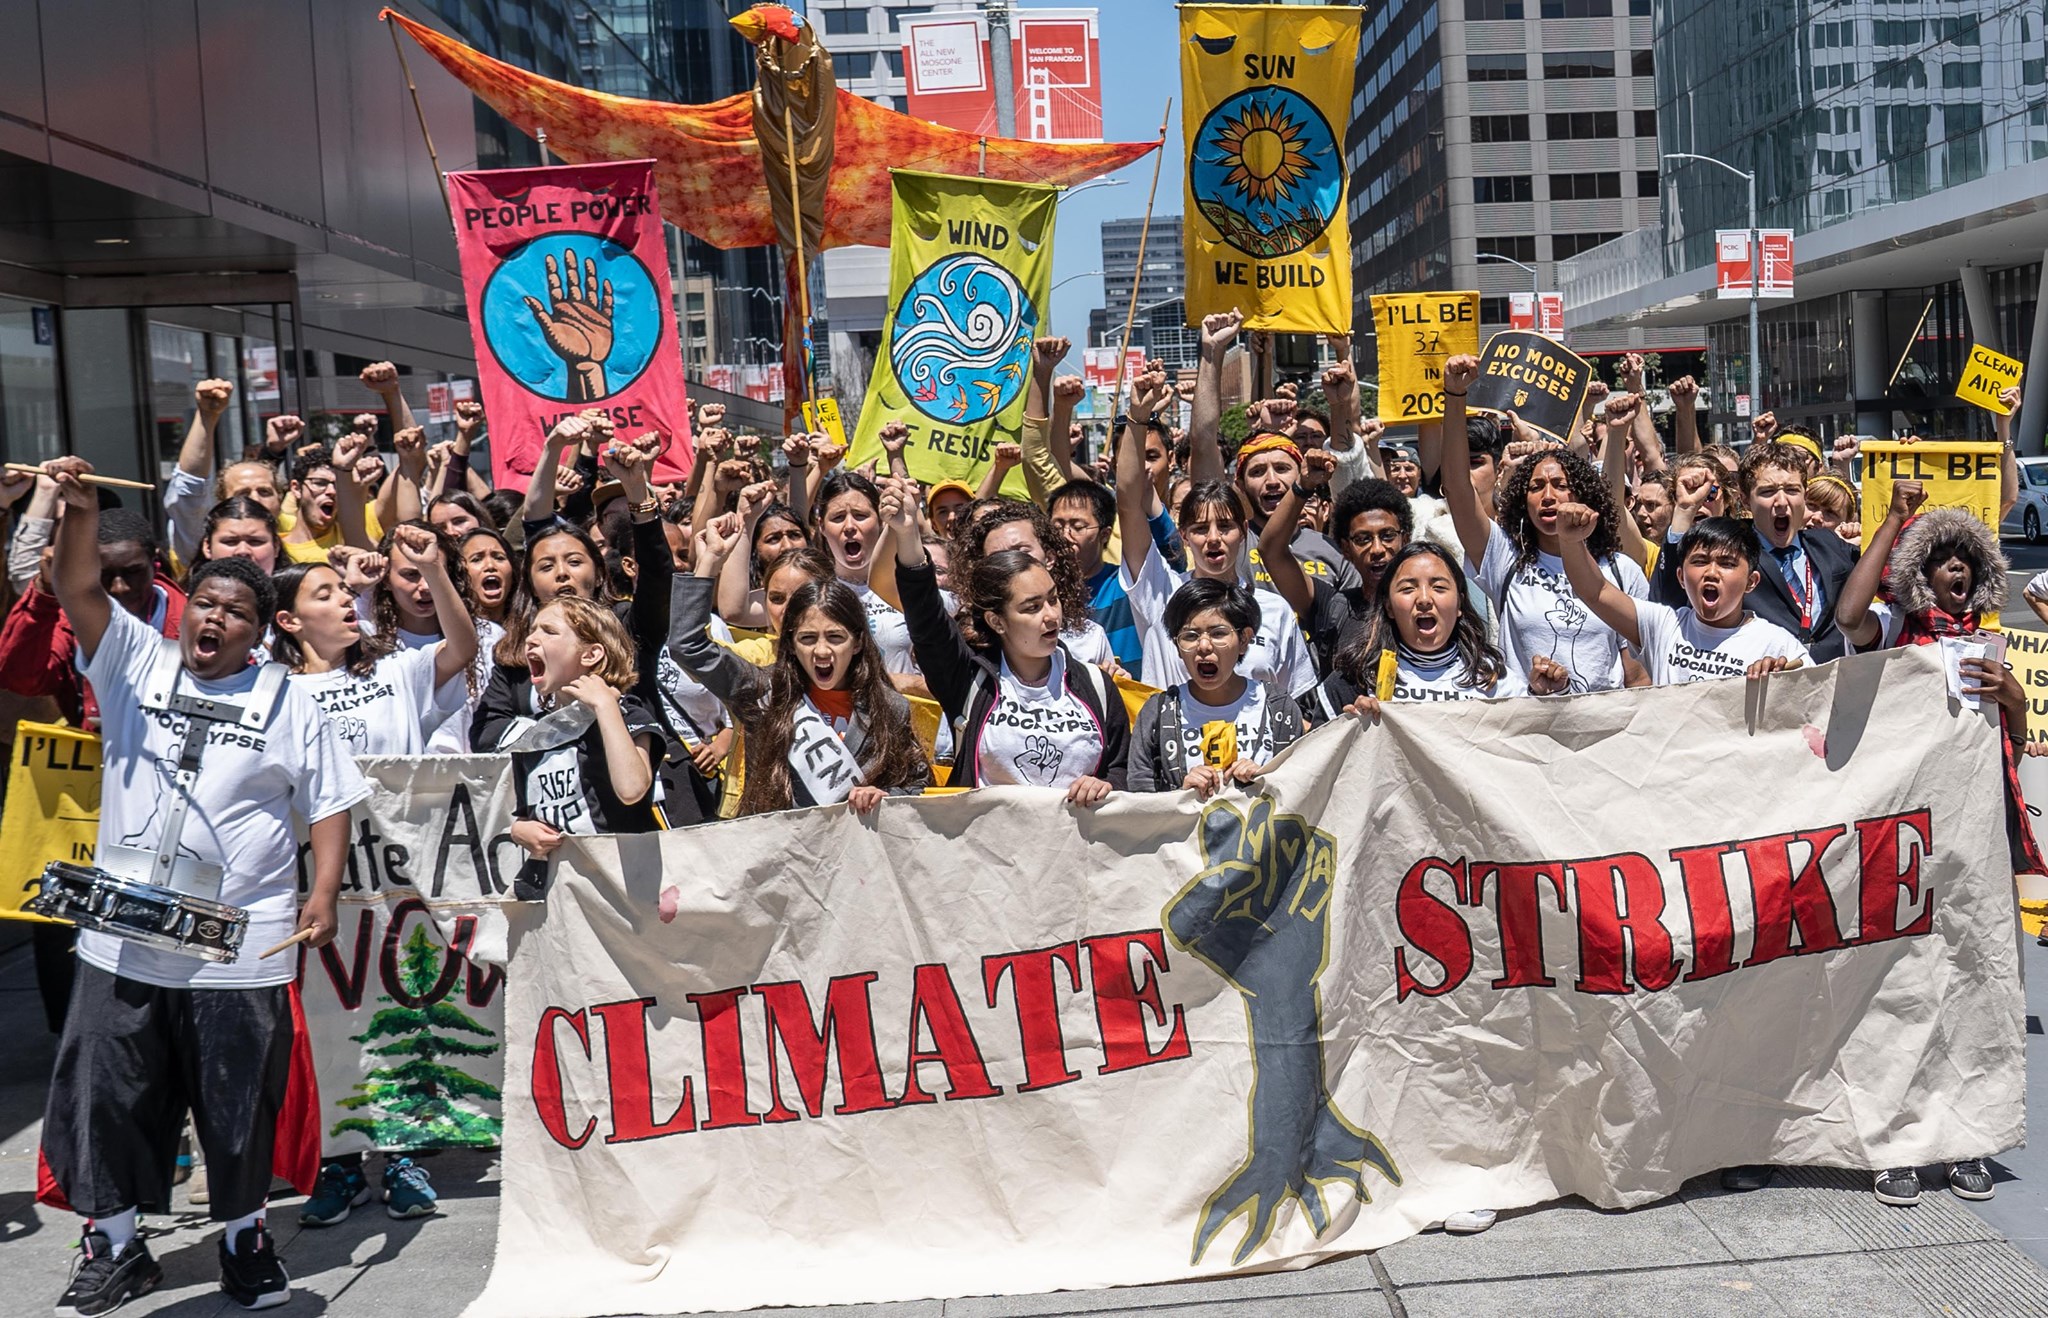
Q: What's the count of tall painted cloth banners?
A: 3